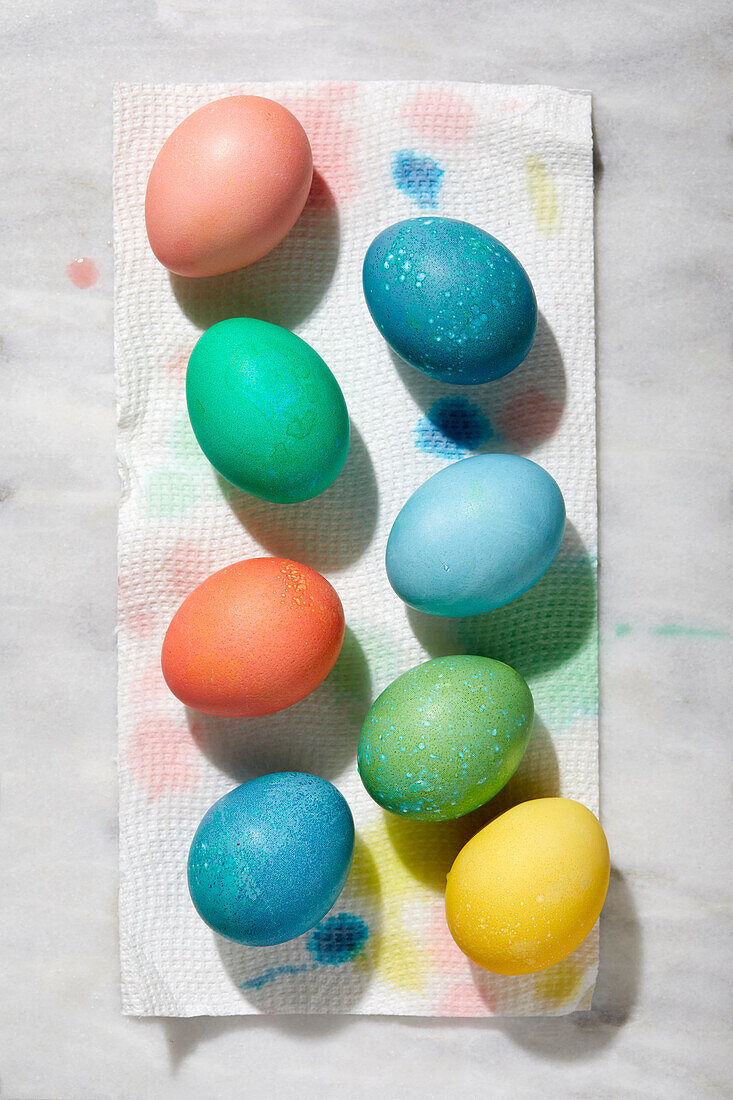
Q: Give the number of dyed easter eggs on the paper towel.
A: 8